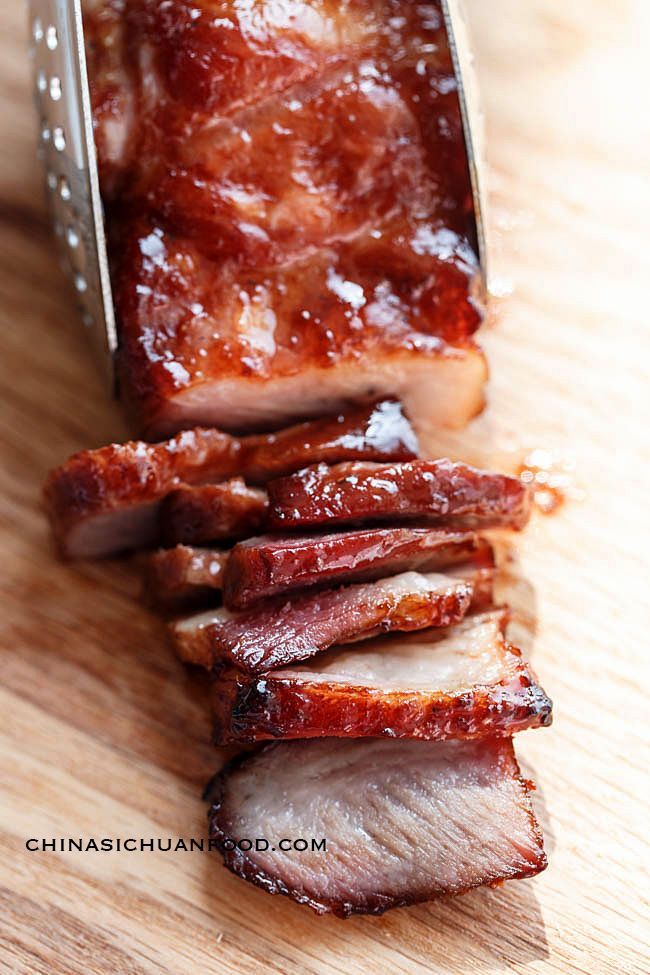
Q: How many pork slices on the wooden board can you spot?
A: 6